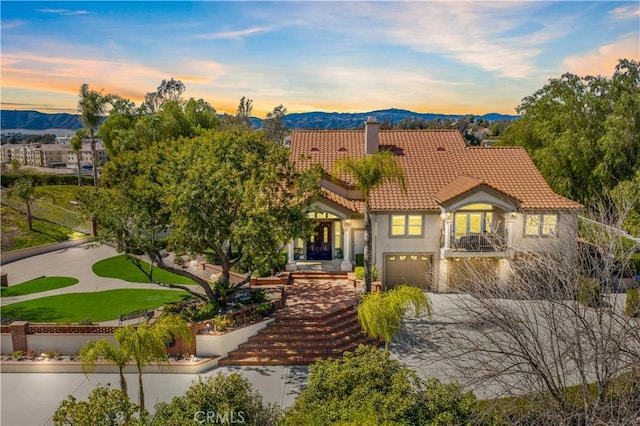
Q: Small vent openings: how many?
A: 3